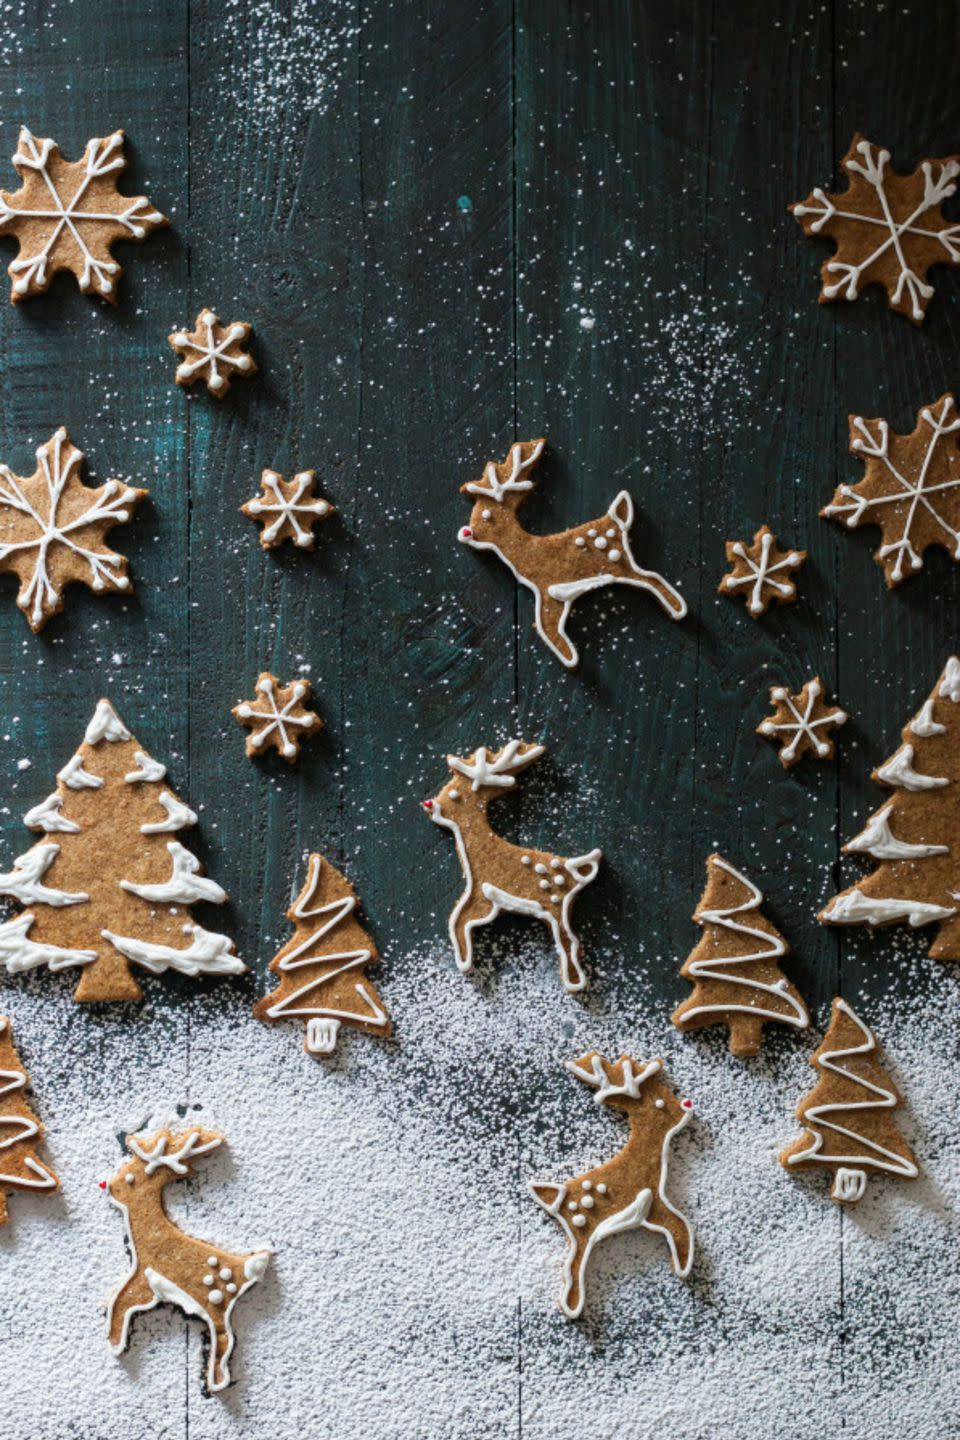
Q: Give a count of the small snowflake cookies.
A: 5